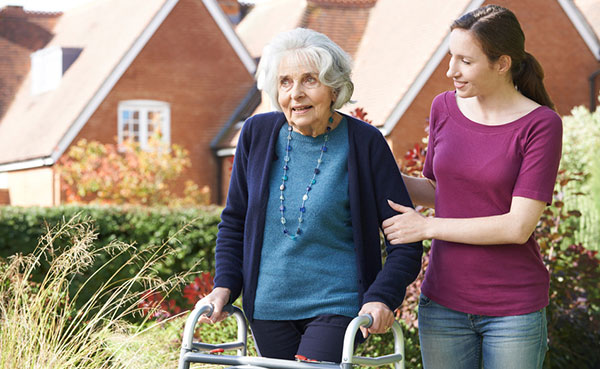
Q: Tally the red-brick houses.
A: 2